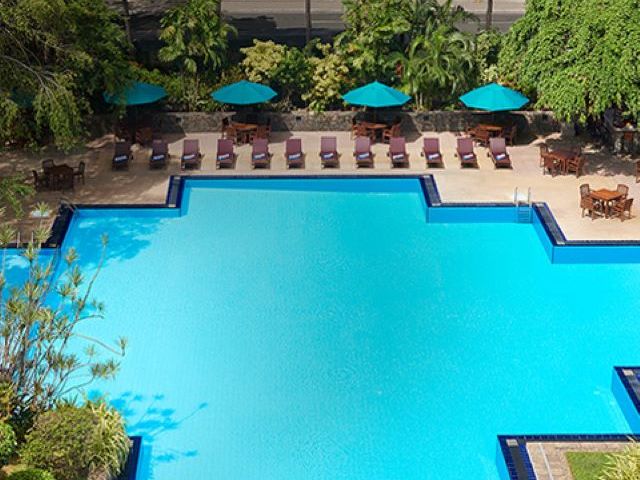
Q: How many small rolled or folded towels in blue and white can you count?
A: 12